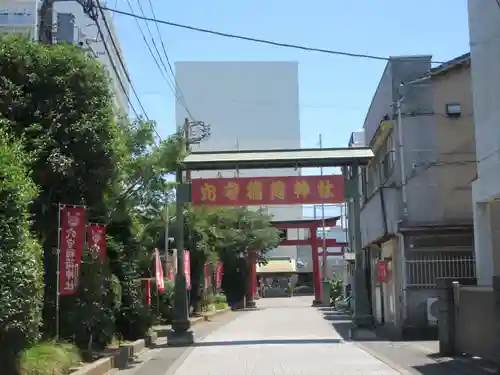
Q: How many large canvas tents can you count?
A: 0